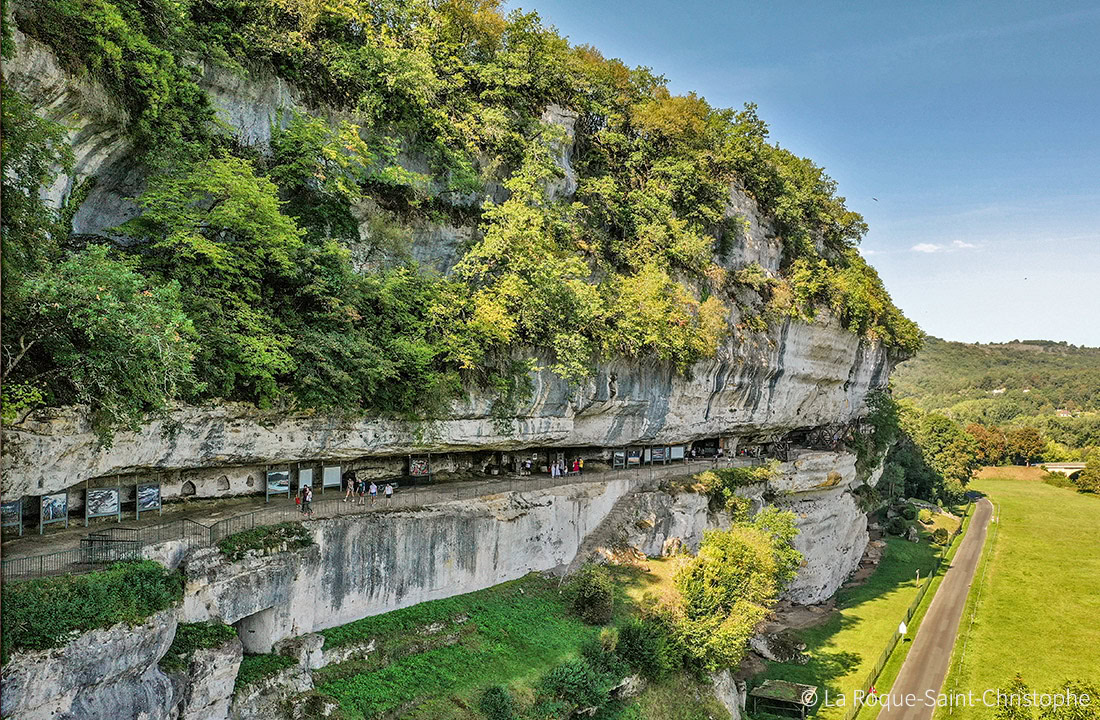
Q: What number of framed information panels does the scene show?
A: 14